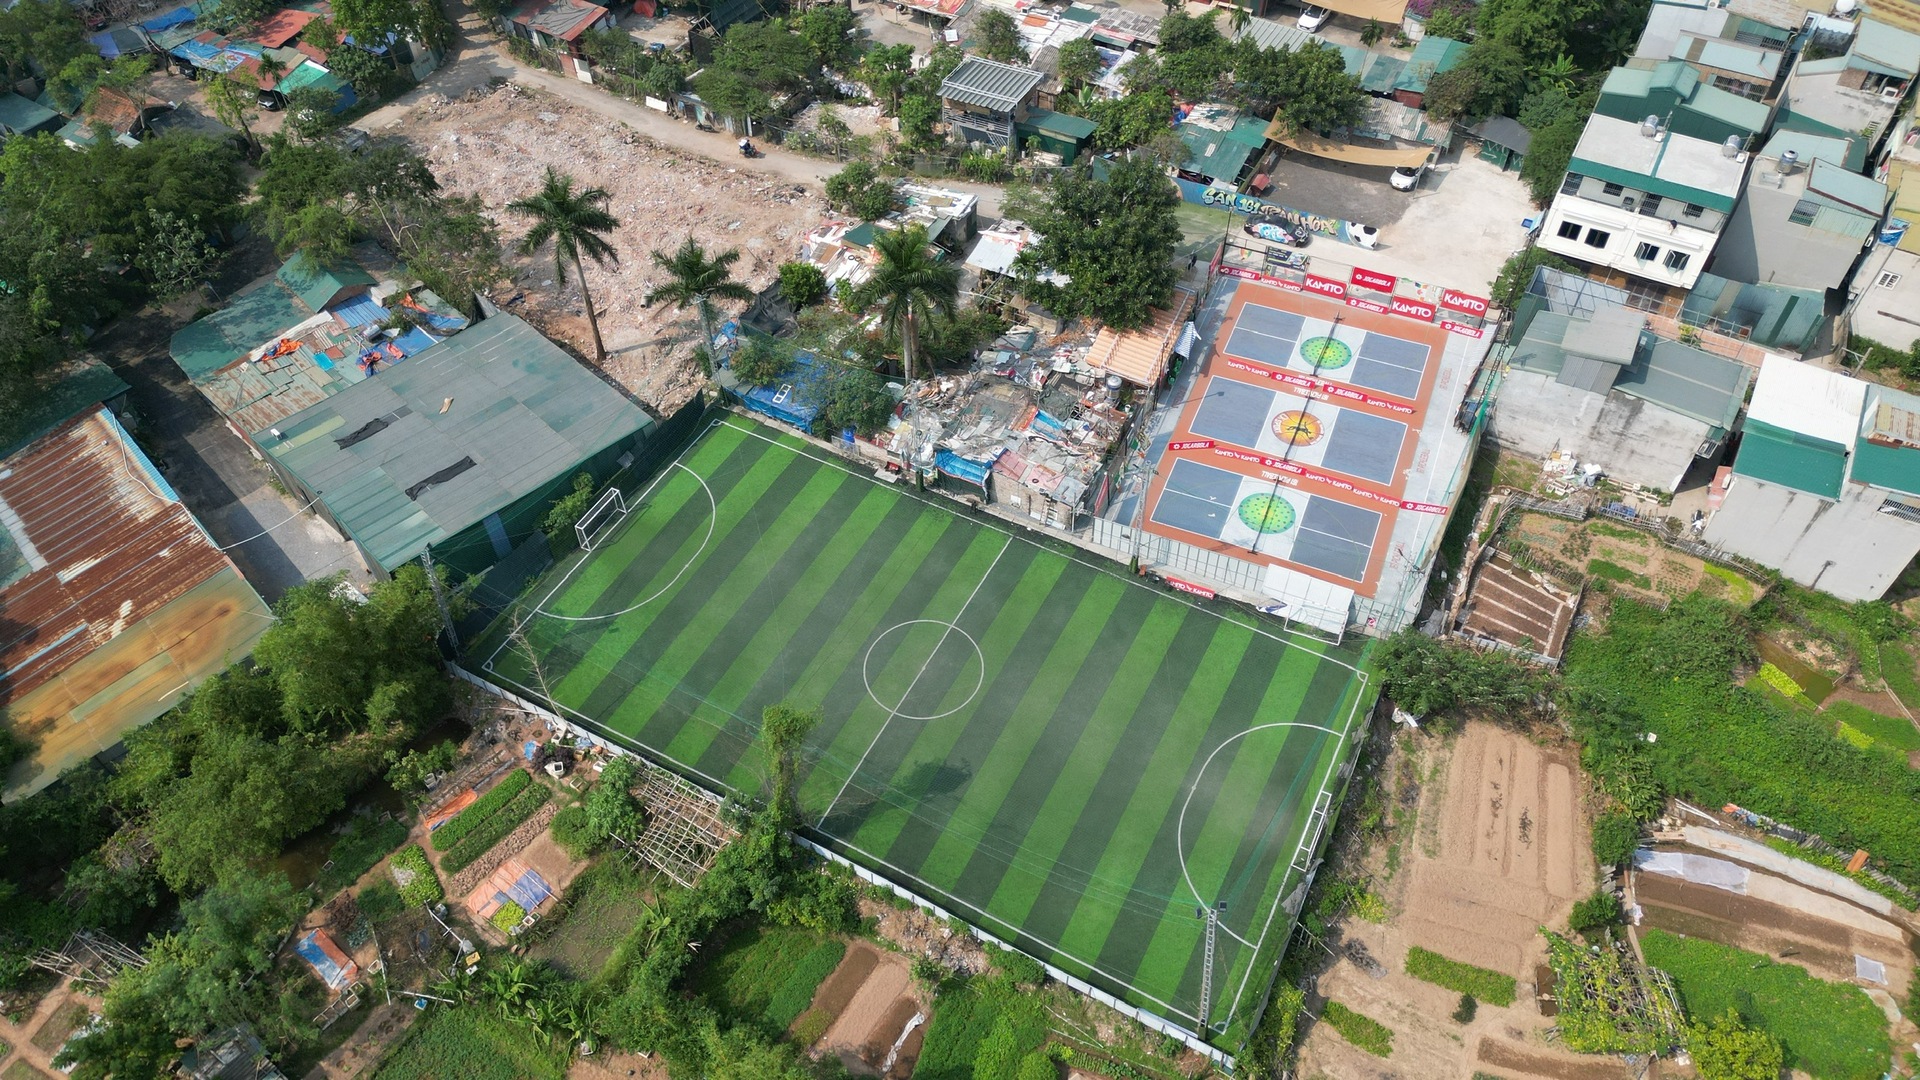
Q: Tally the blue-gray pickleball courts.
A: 3